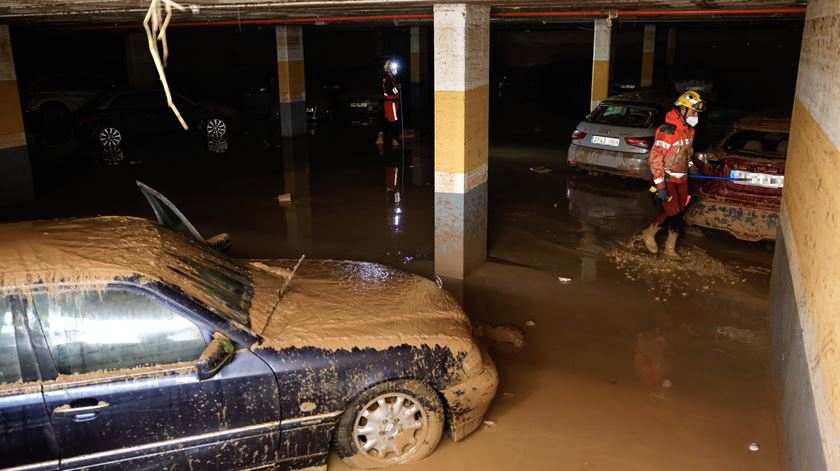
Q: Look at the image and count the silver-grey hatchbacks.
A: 1